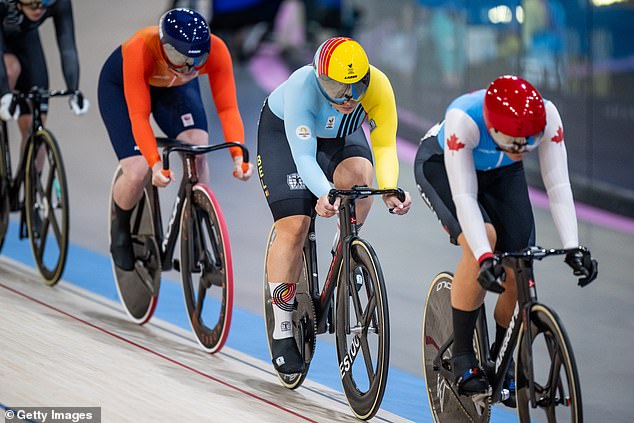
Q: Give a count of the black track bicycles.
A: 4